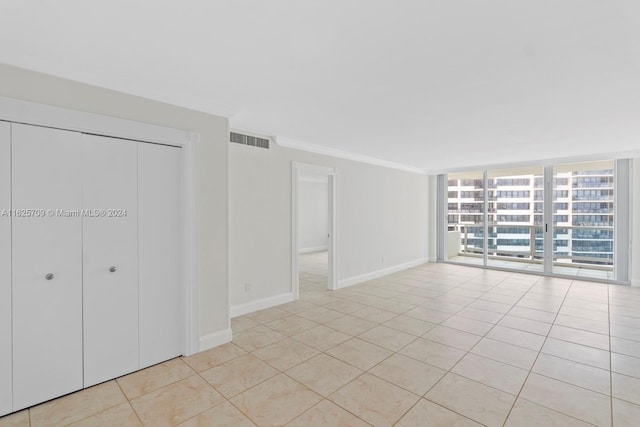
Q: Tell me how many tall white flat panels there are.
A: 4